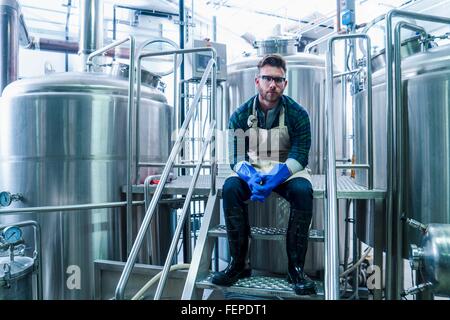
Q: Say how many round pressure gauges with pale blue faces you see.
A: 2